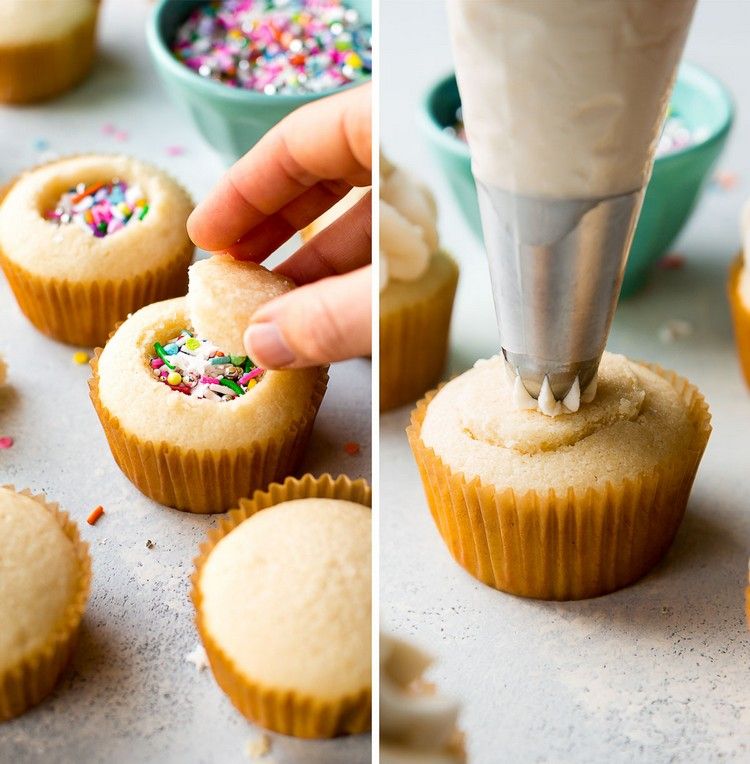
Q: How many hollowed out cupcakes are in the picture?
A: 2